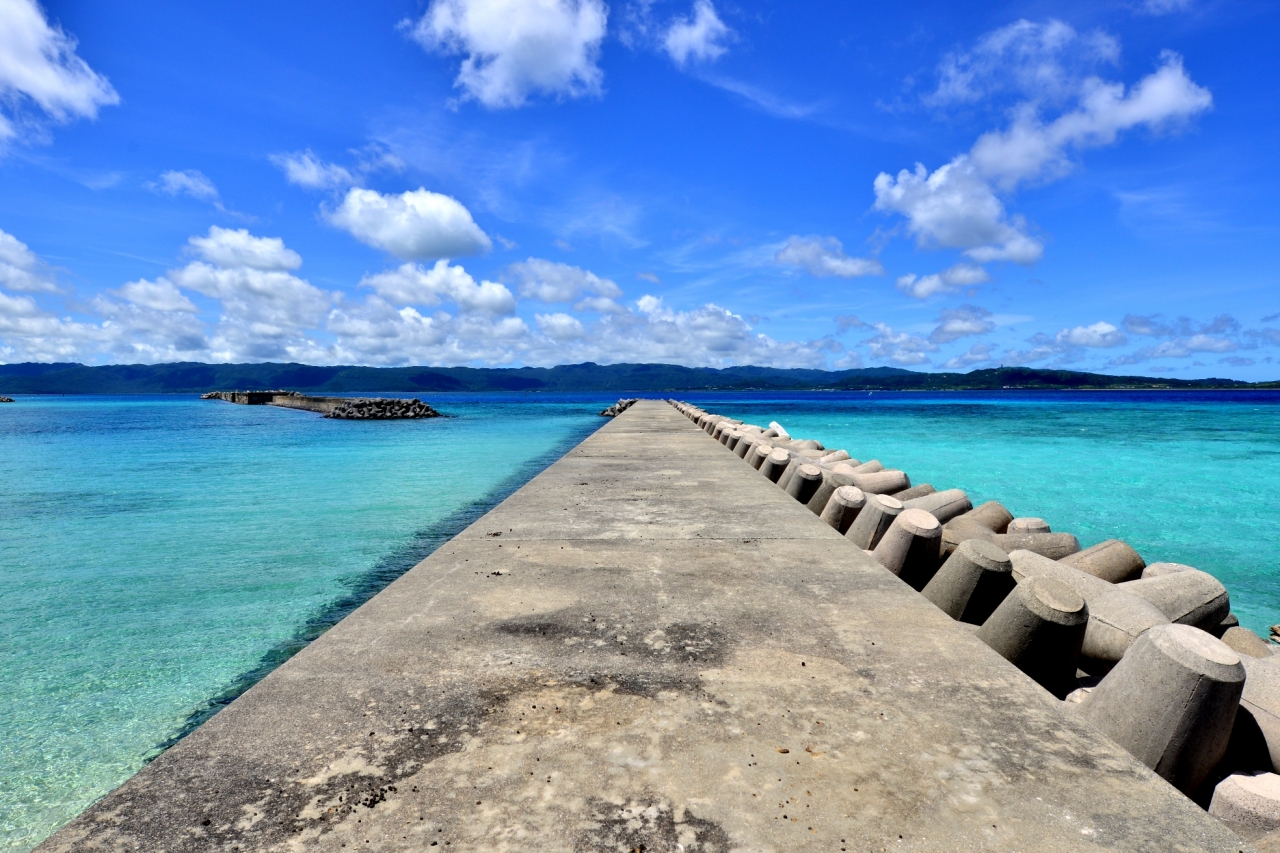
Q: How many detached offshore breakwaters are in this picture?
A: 1